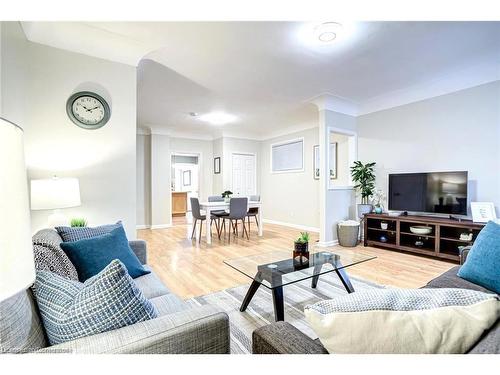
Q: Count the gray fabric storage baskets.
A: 1